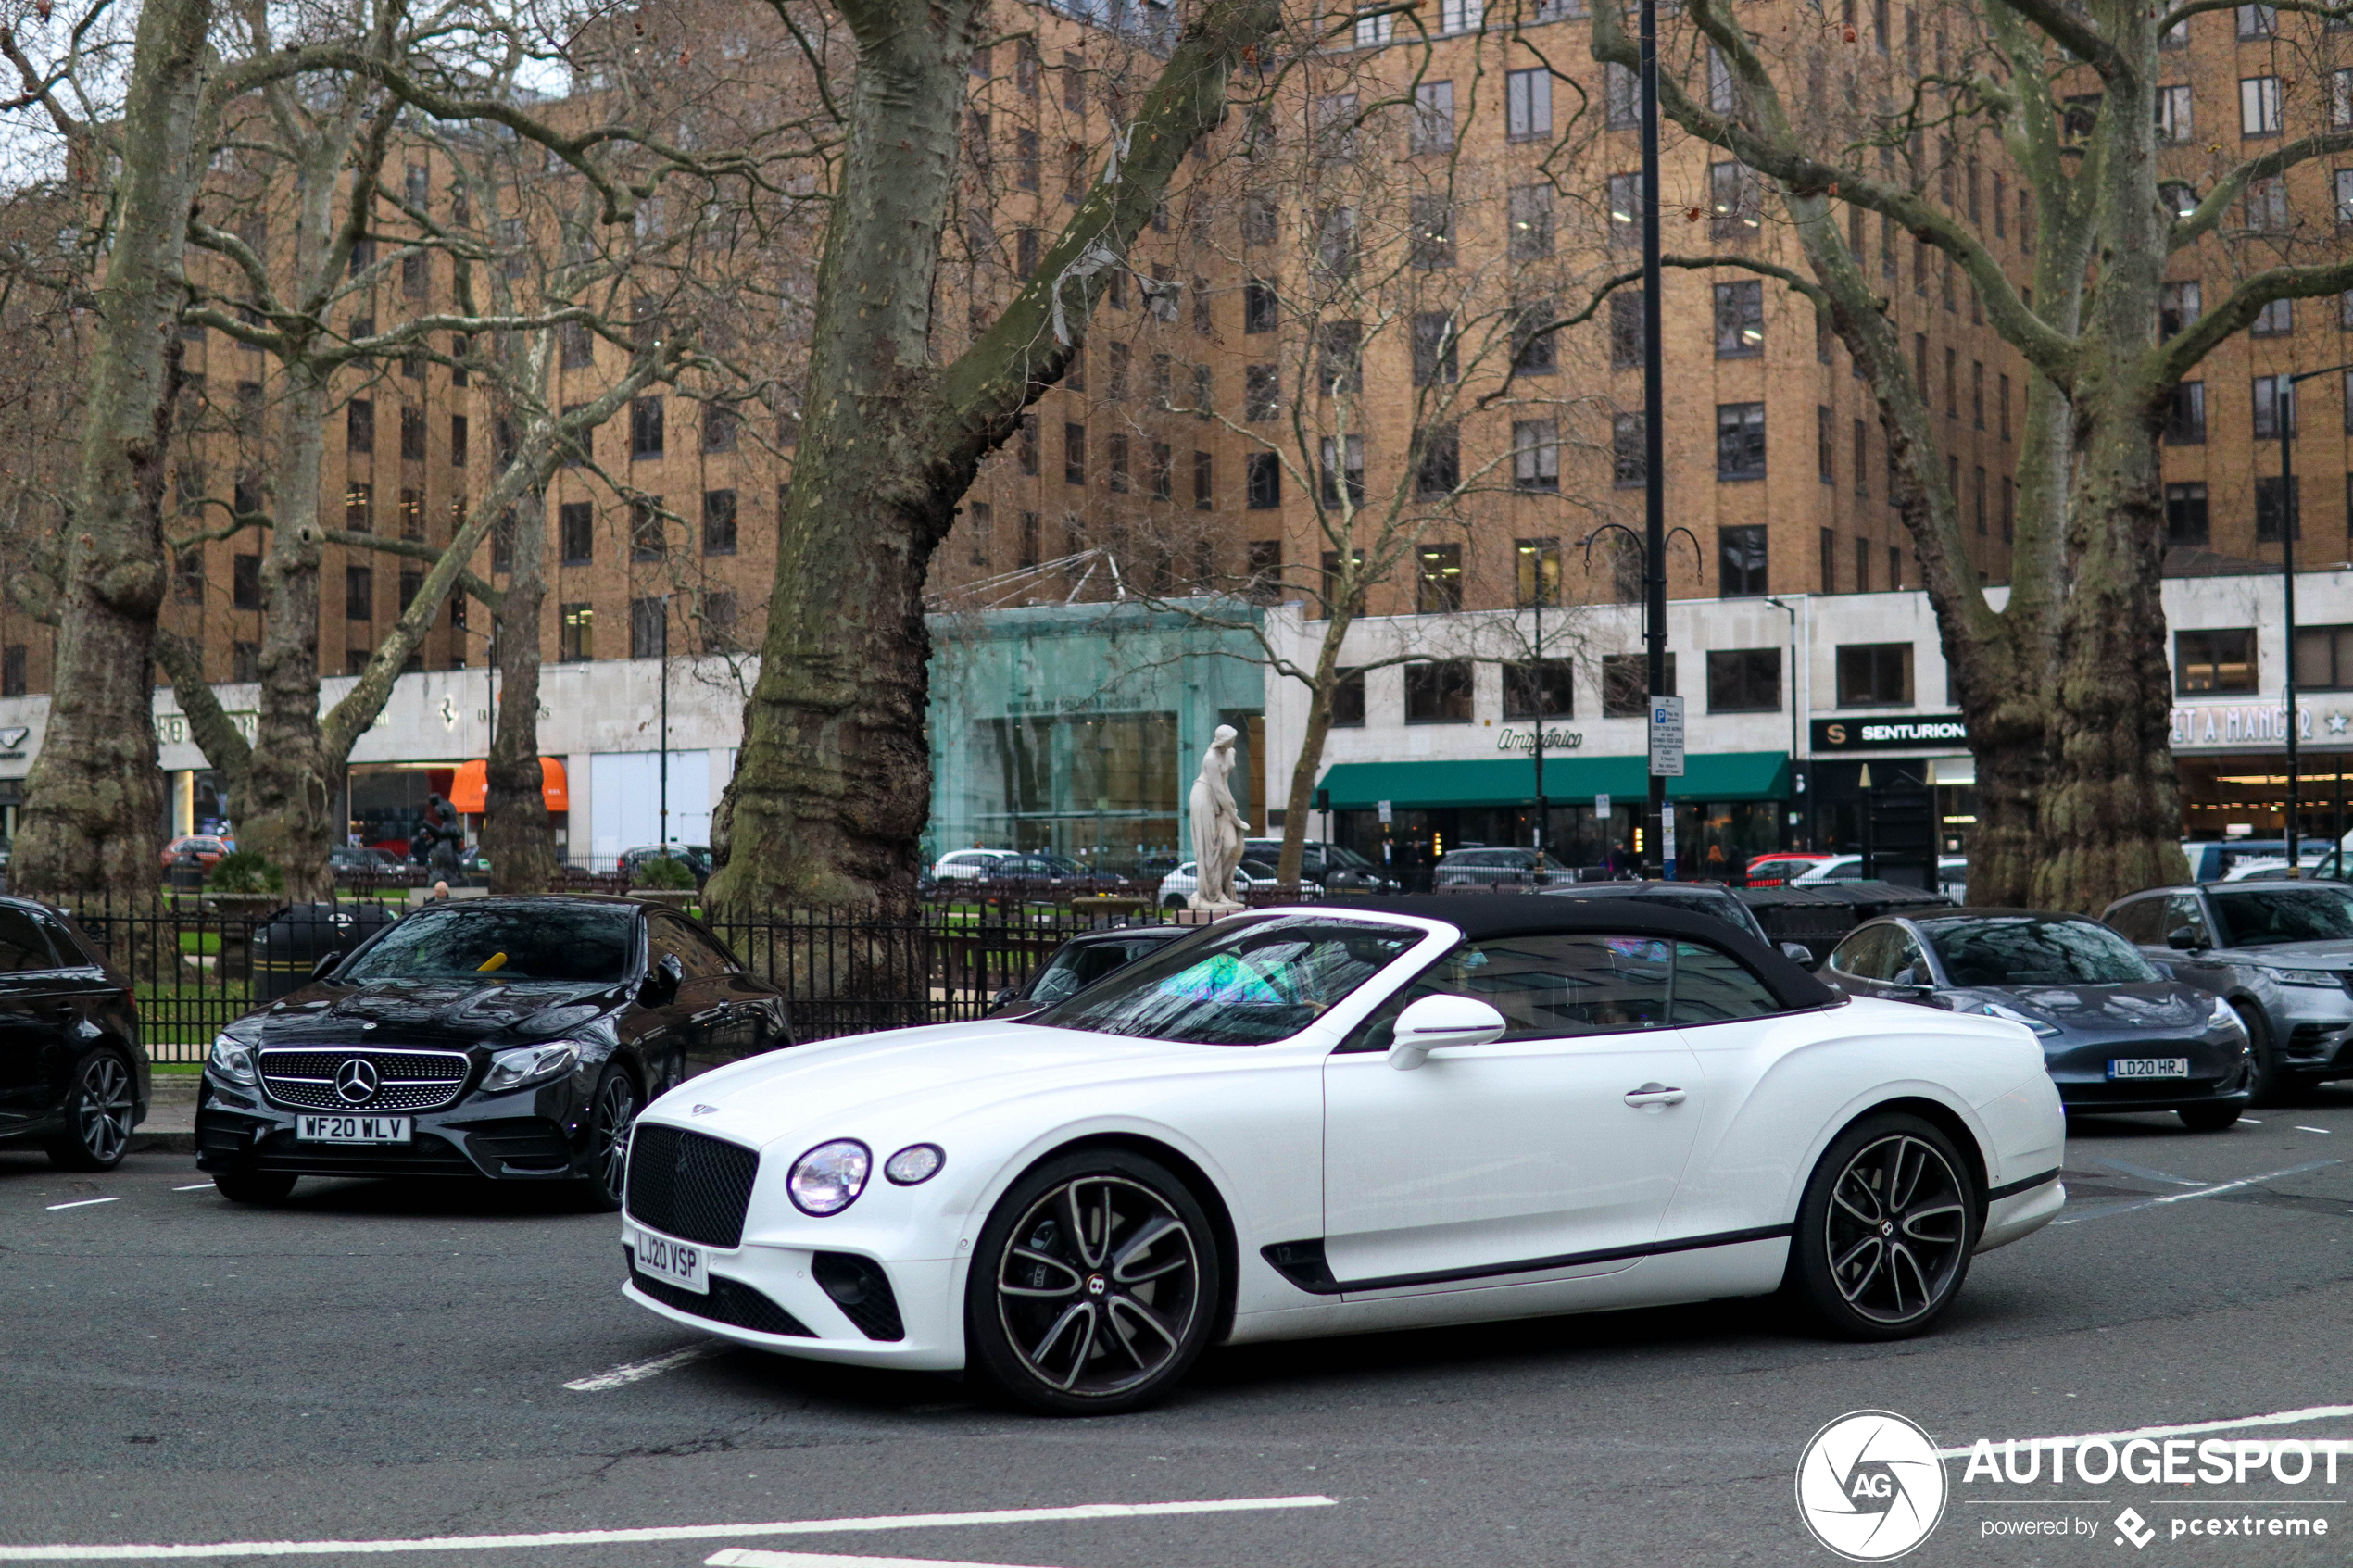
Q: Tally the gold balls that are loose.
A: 0